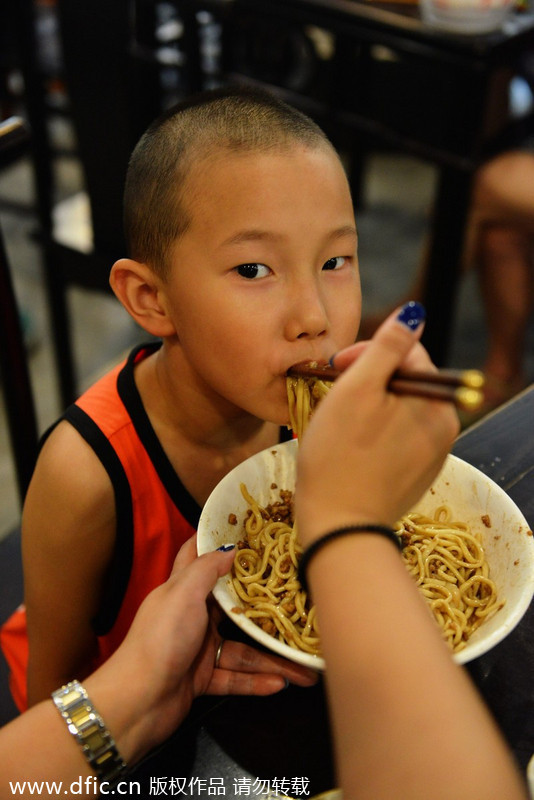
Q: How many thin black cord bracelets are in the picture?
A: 1